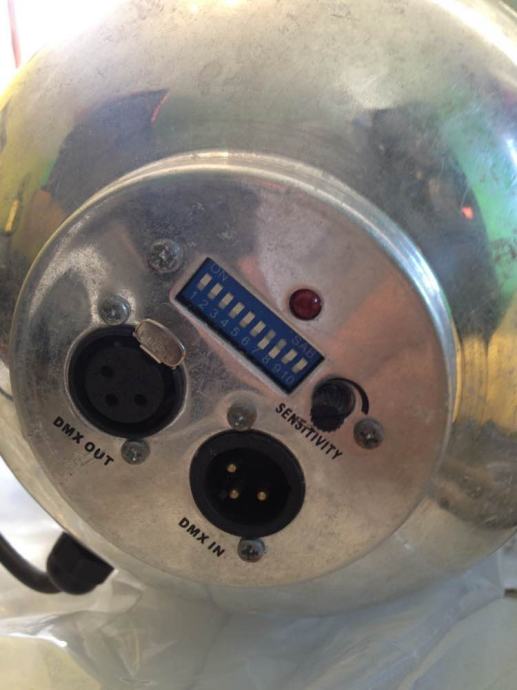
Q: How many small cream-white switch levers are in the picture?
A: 10